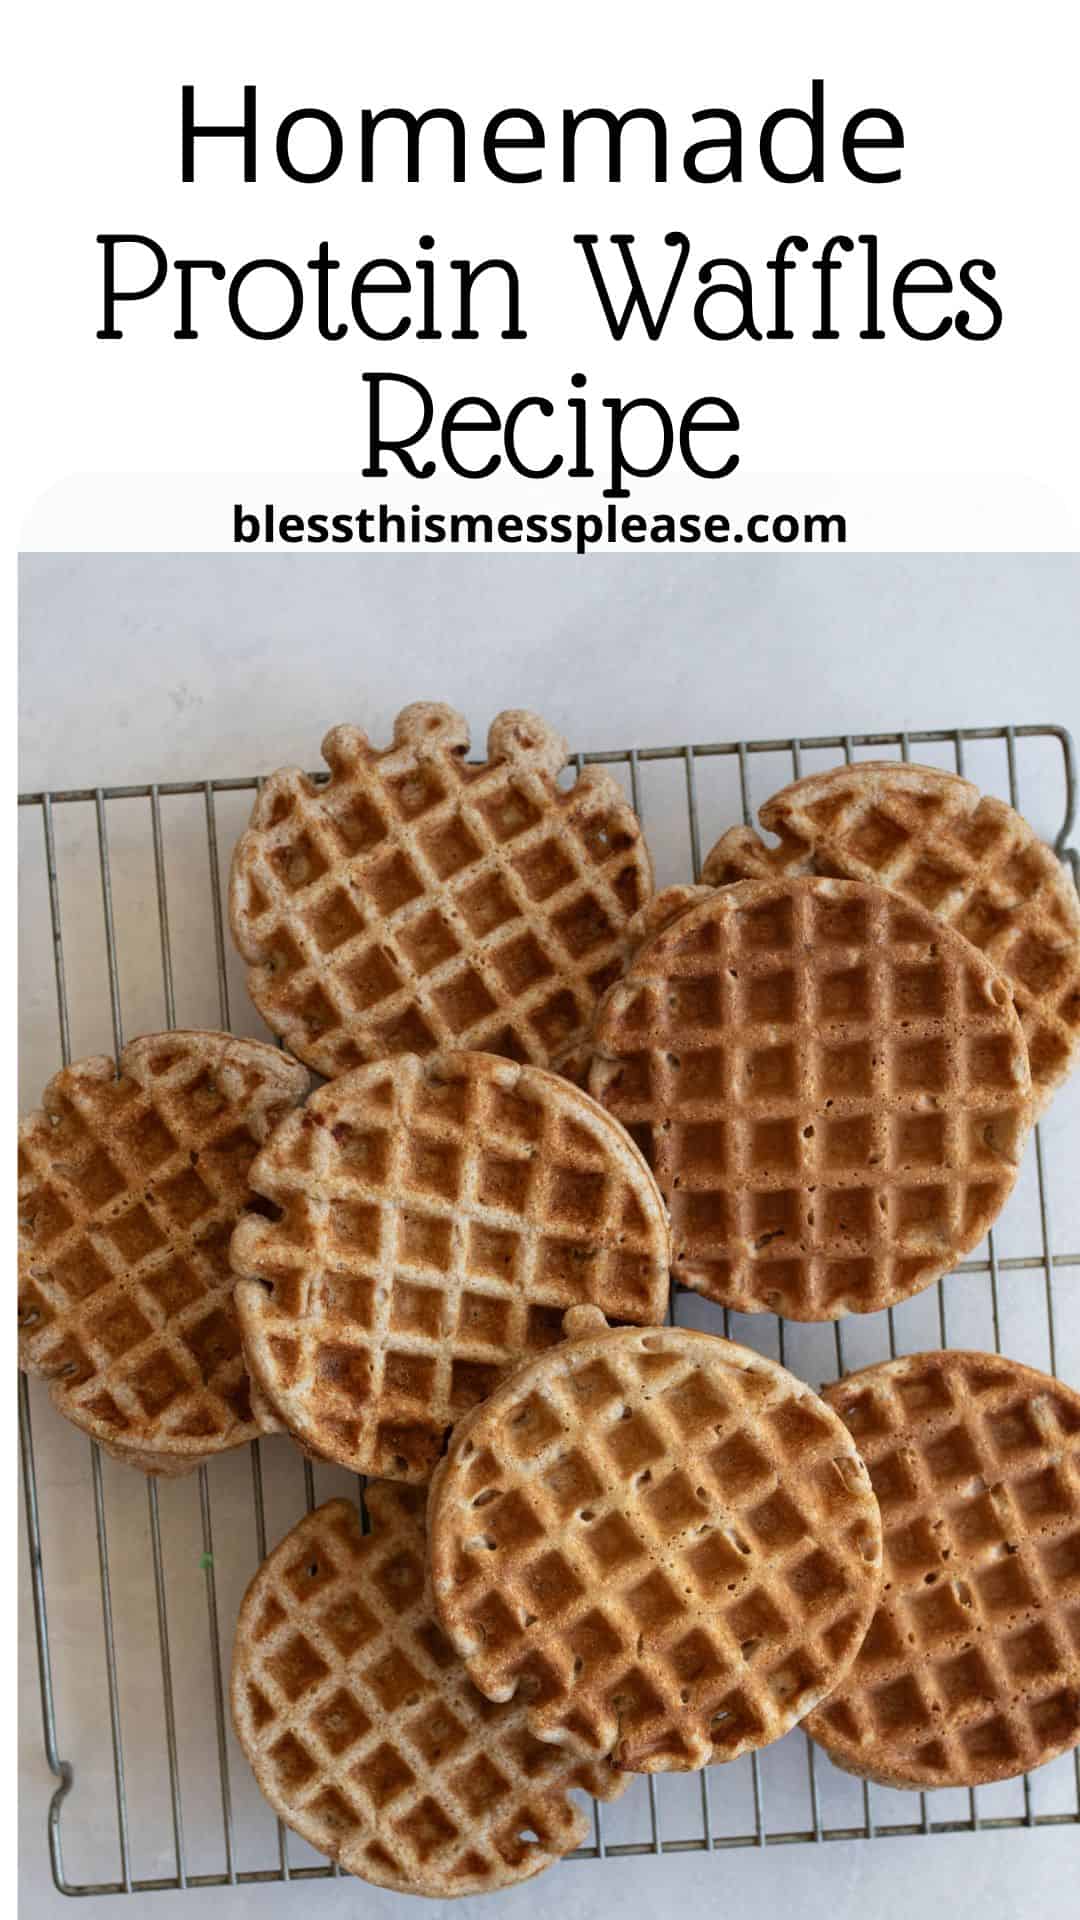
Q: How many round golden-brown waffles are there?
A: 8